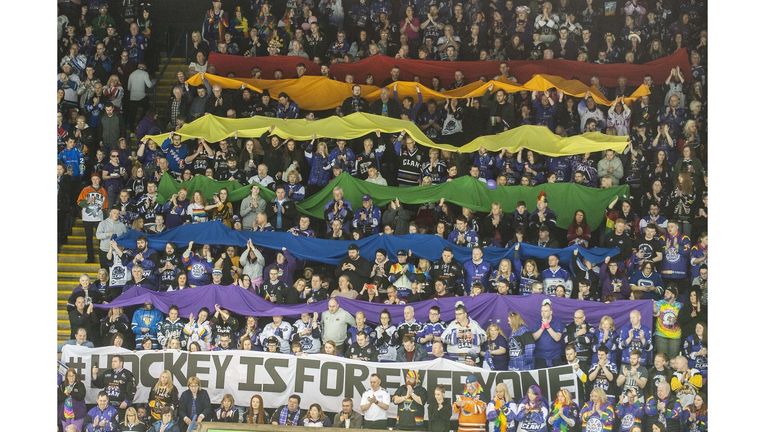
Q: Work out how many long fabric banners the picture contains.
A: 7